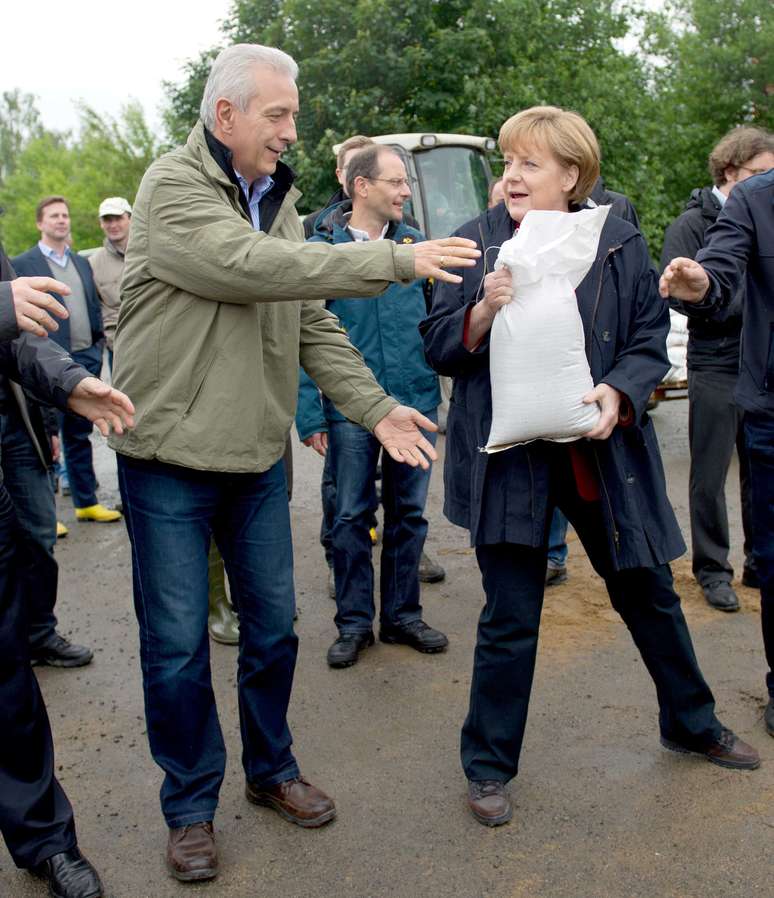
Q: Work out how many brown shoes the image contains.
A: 4